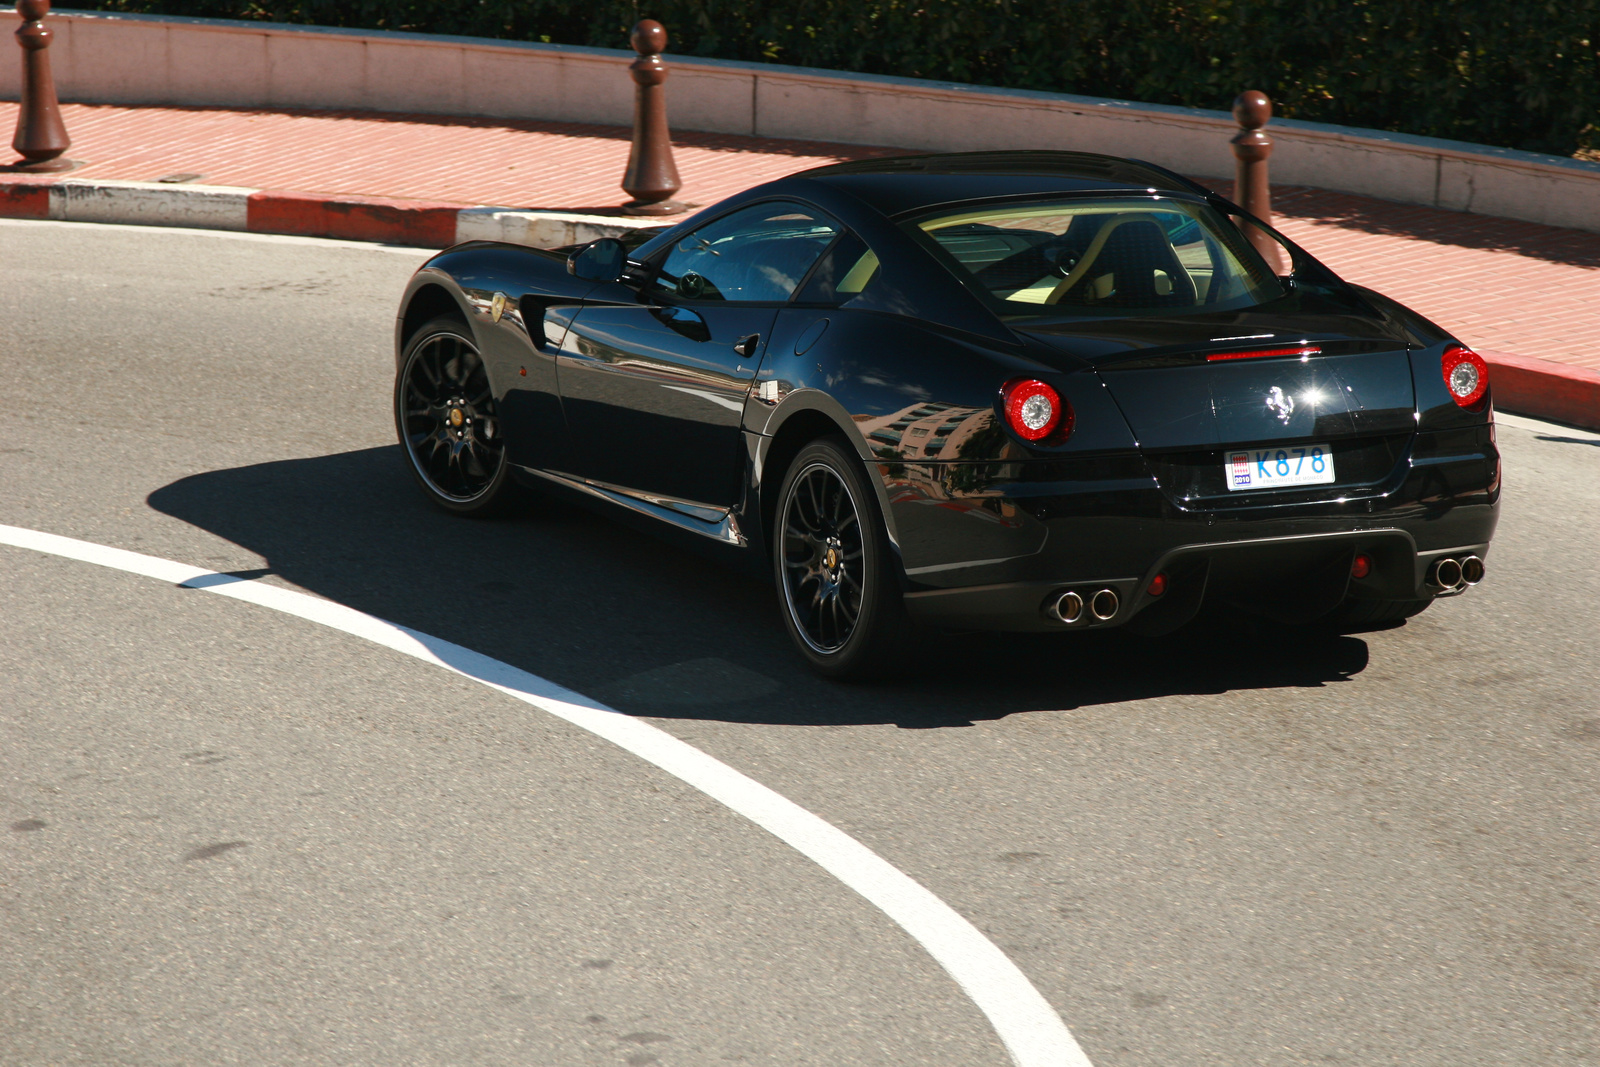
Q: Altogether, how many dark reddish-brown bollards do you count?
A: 3